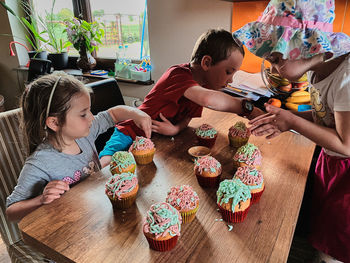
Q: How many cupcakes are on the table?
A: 11